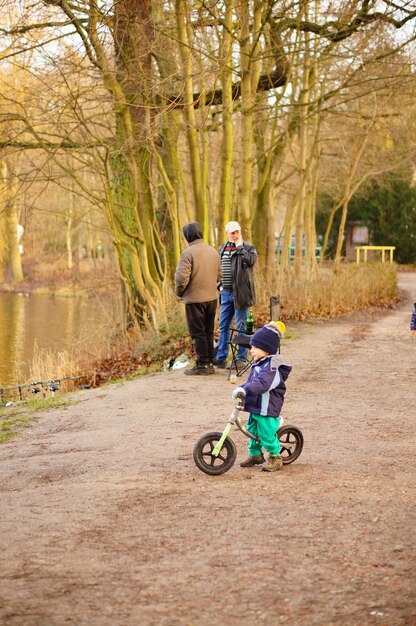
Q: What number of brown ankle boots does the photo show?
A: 2